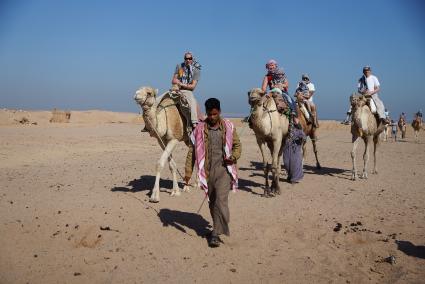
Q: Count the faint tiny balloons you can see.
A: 0